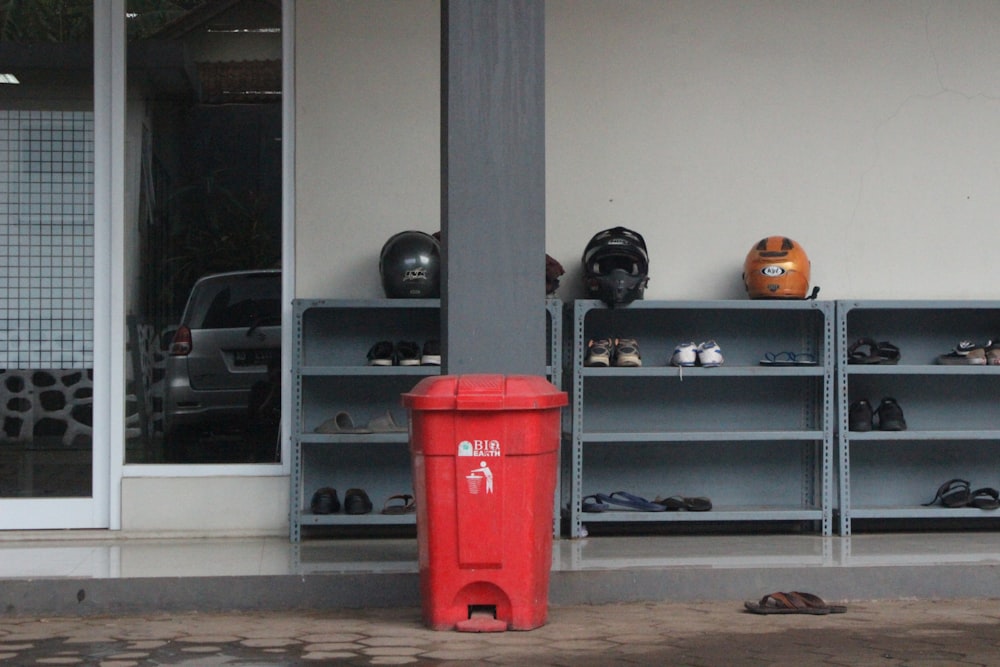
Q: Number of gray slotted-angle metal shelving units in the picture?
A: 3